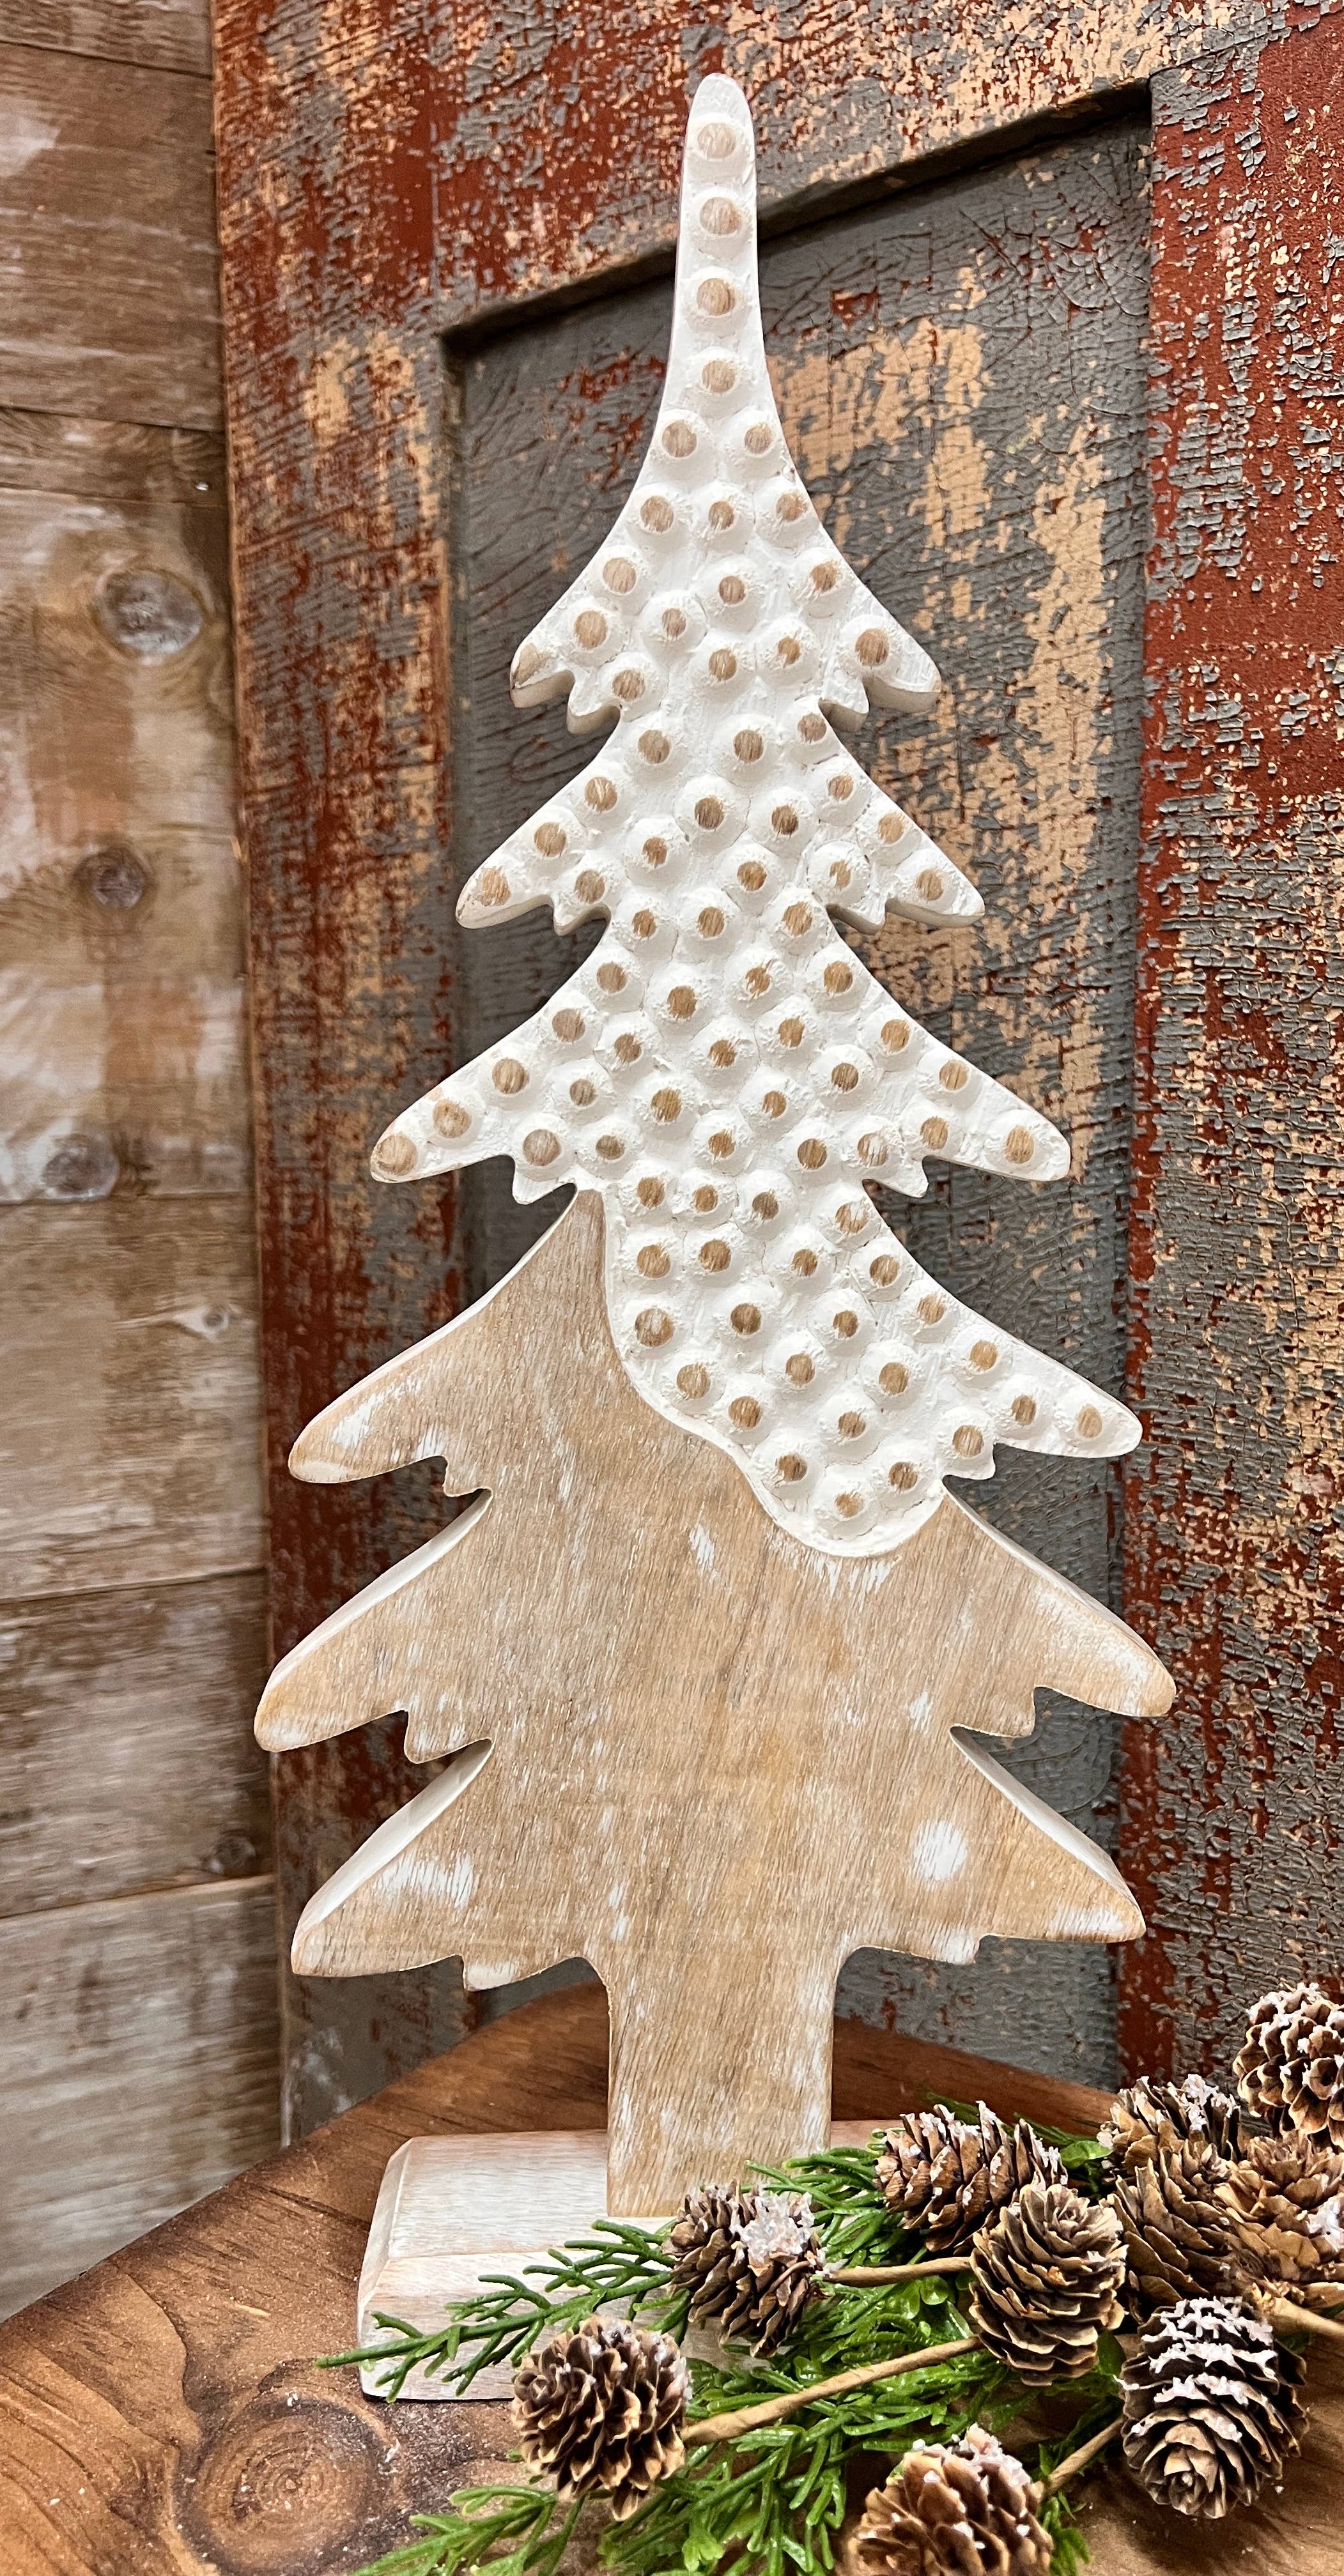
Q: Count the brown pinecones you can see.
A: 10